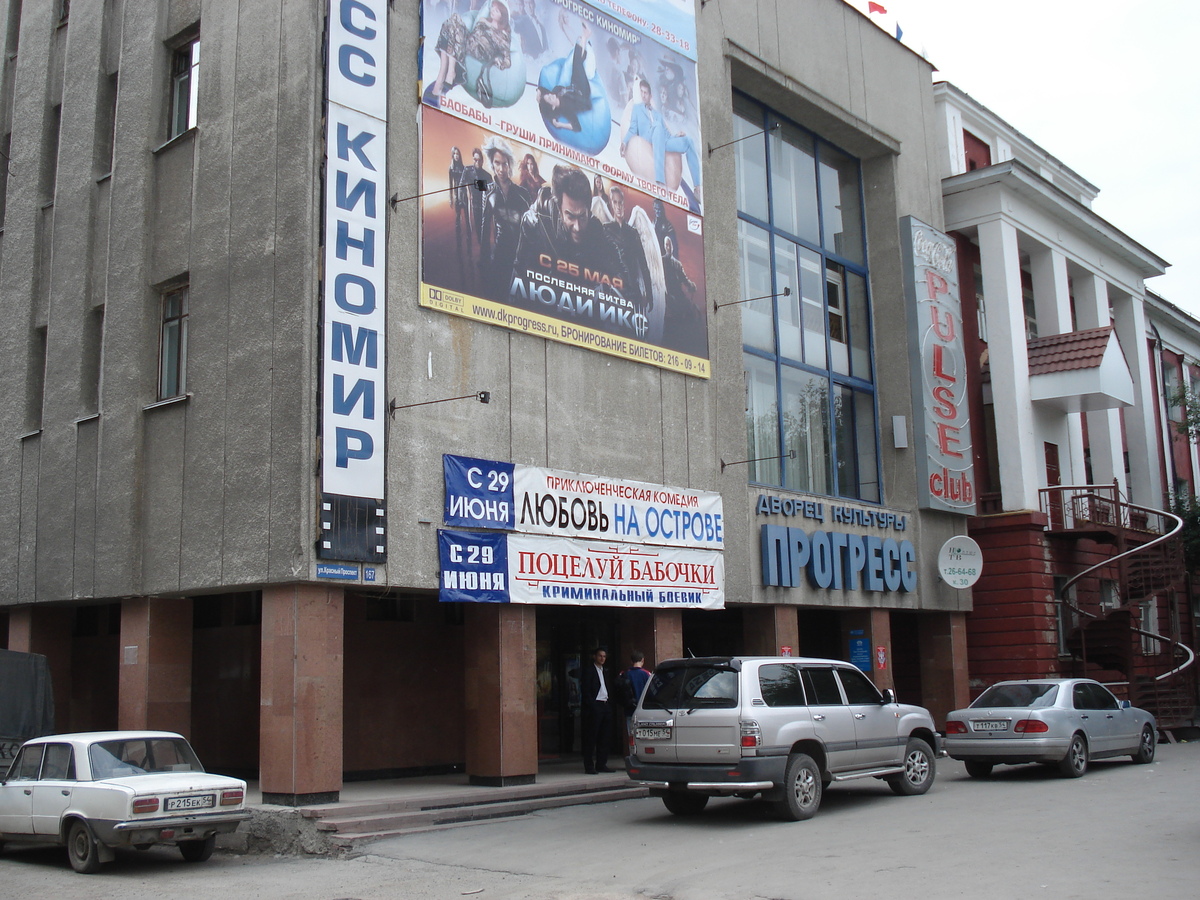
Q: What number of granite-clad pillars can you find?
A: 8